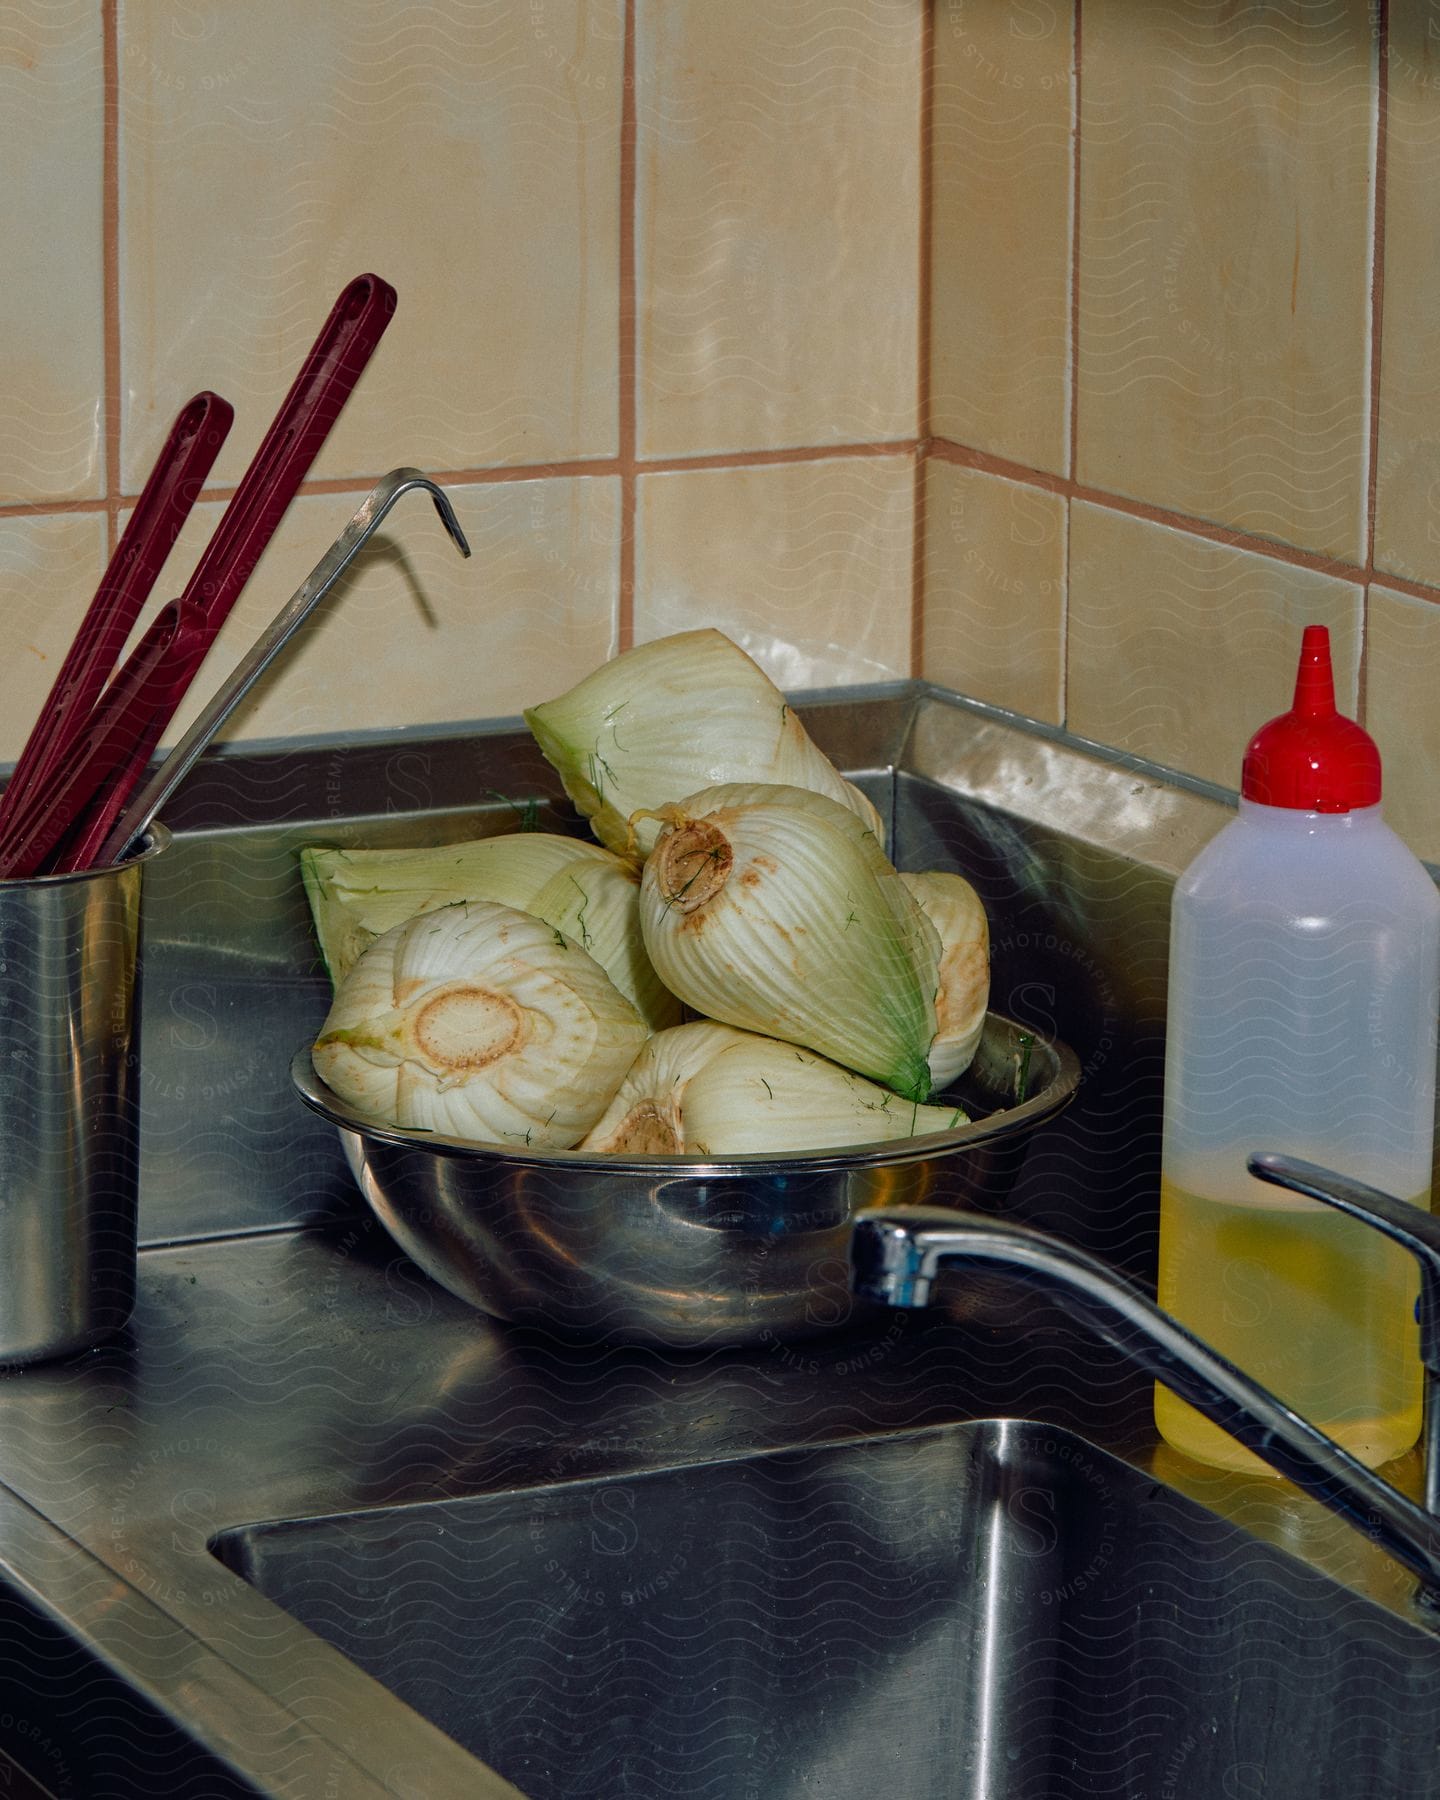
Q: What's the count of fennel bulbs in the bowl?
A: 6